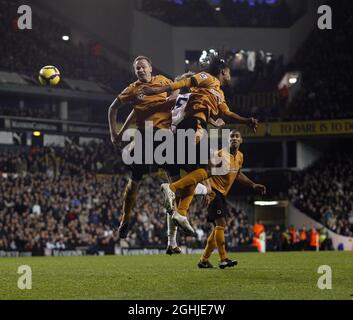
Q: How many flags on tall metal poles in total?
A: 0